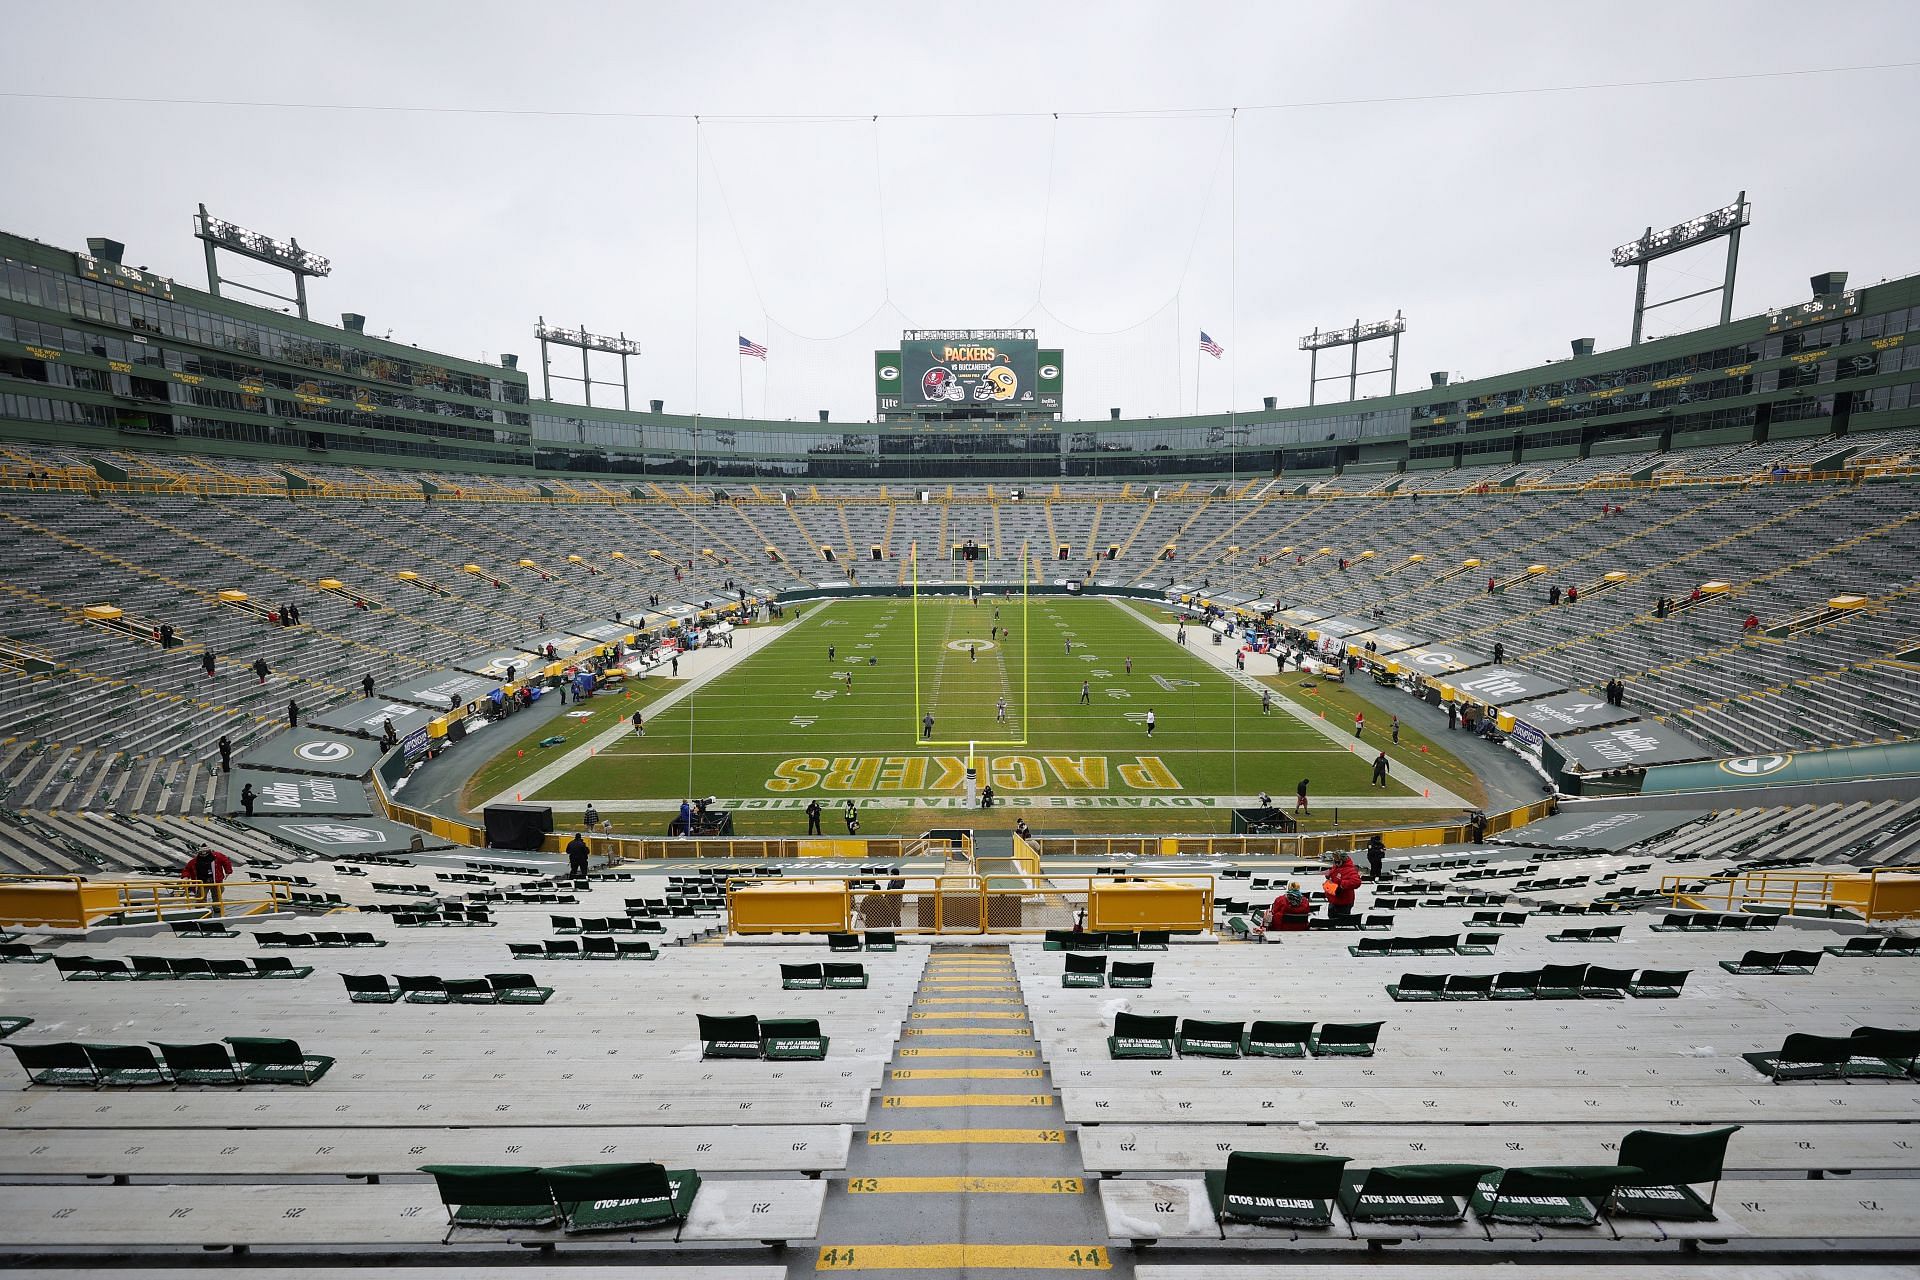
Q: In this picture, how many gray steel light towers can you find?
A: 4